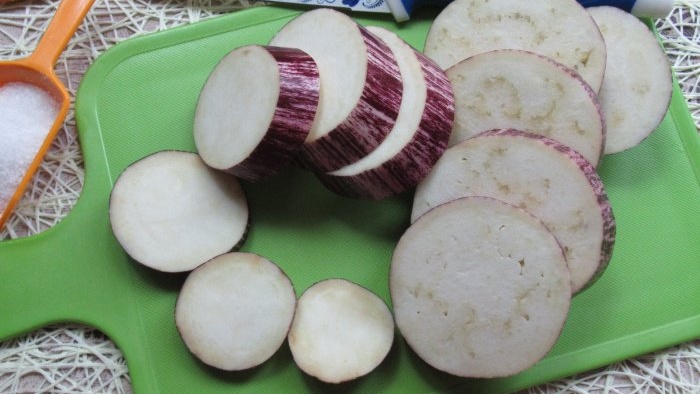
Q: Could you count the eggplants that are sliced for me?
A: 11